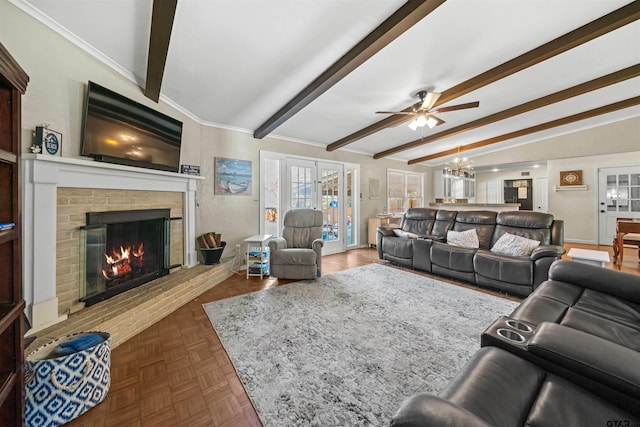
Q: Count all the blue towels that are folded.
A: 1